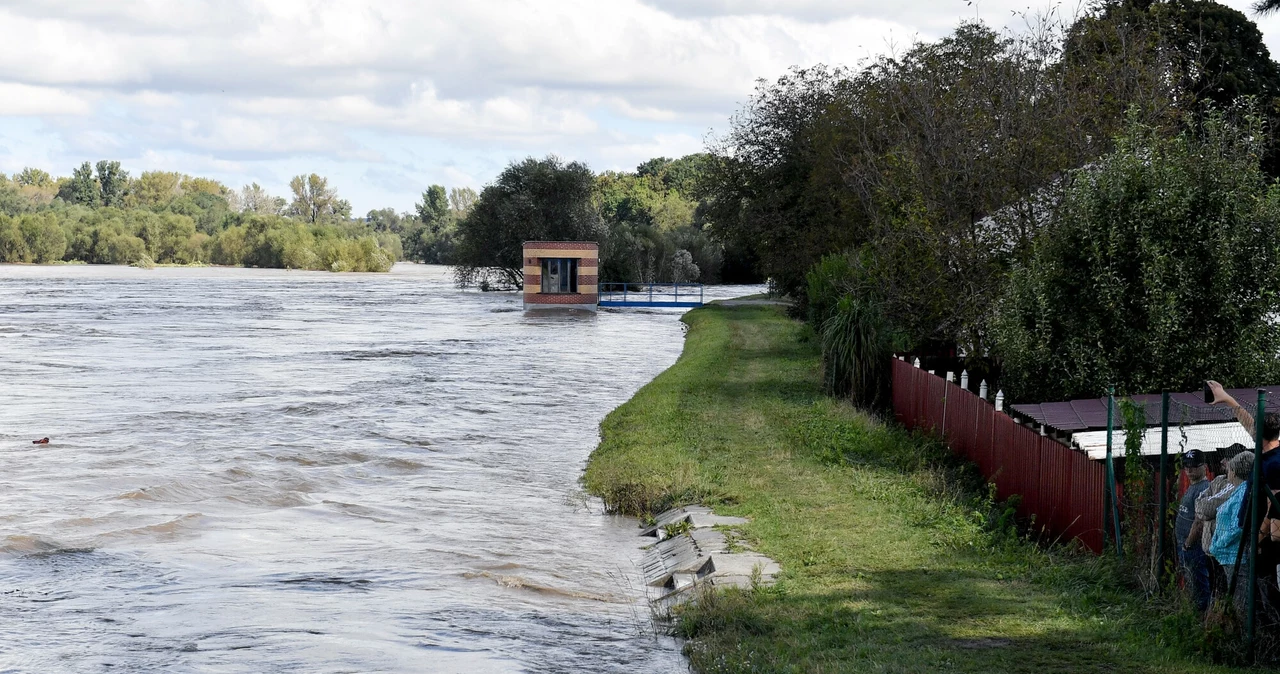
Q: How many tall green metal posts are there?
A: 3